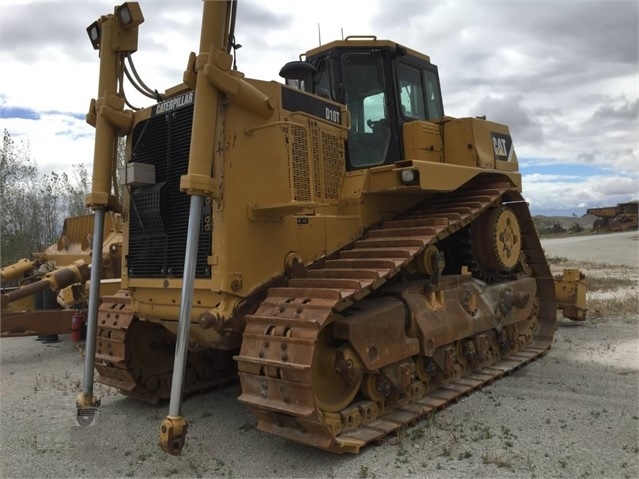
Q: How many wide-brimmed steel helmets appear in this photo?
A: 0